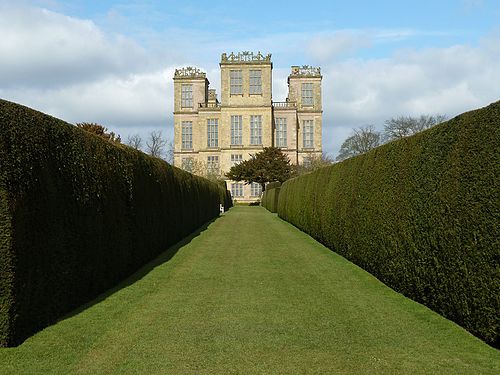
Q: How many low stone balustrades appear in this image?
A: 2